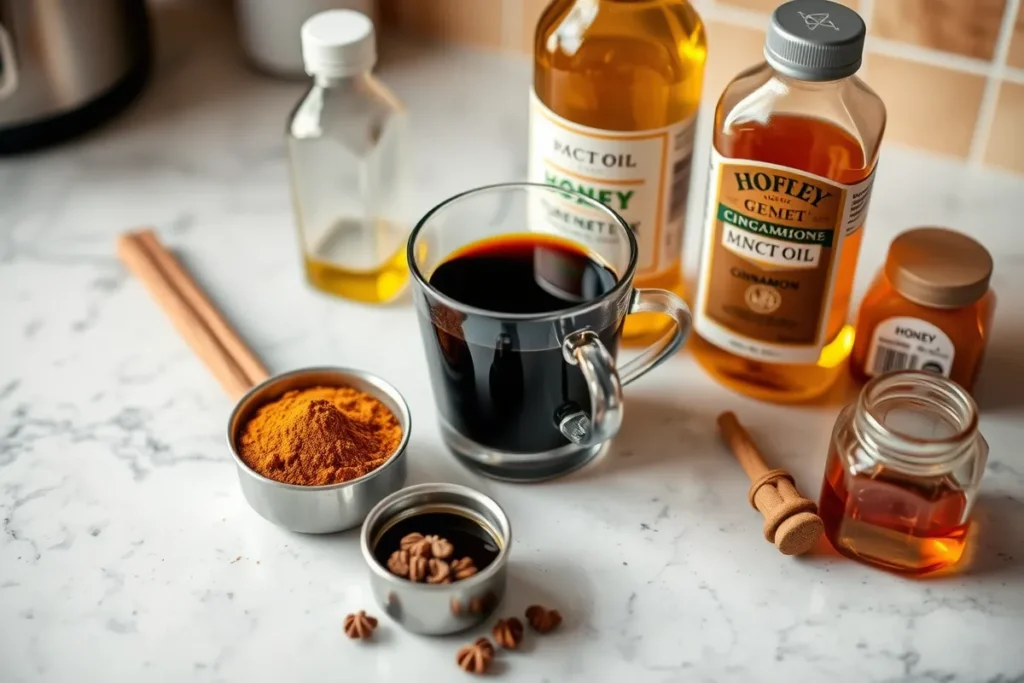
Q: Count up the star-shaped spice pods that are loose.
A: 4